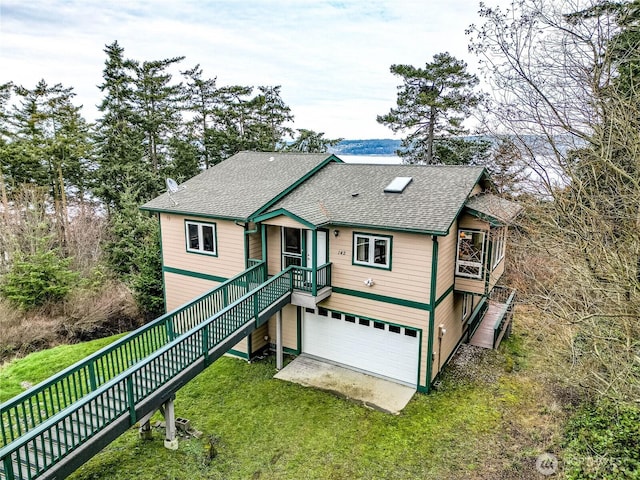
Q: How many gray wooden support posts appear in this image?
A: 3